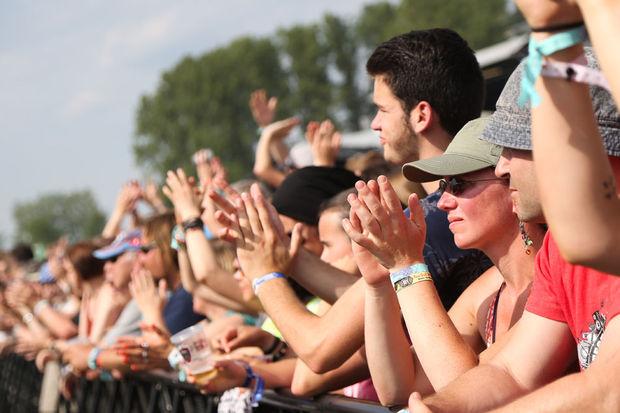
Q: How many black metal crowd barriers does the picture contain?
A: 1